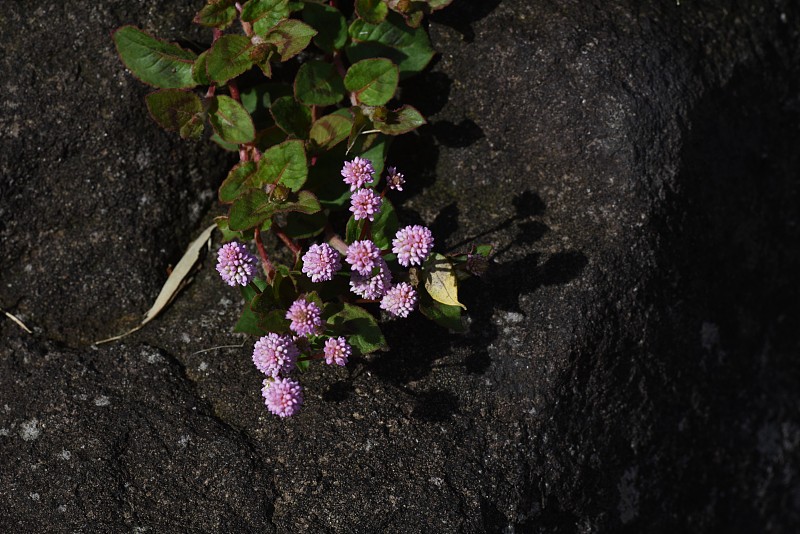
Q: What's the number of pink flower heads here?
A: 13